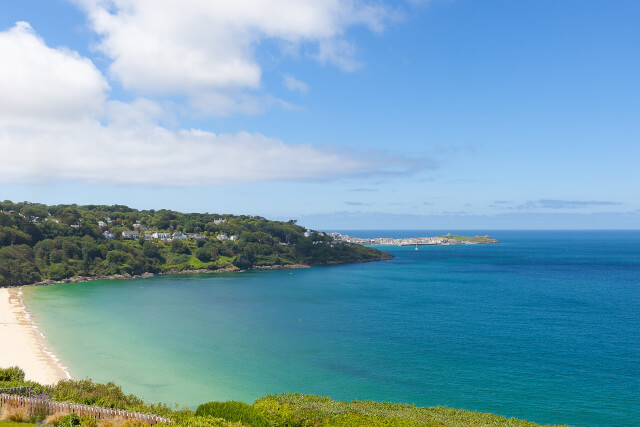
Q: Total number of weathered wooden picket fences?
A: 1